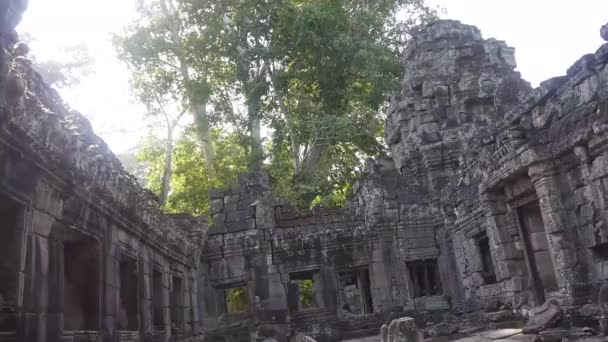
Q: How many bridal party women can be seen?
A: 0